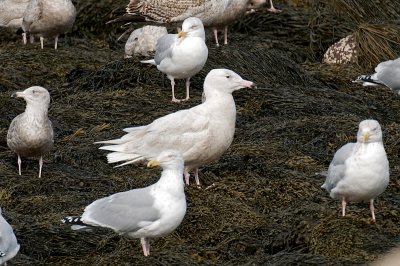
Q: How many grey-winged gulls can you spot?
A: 5